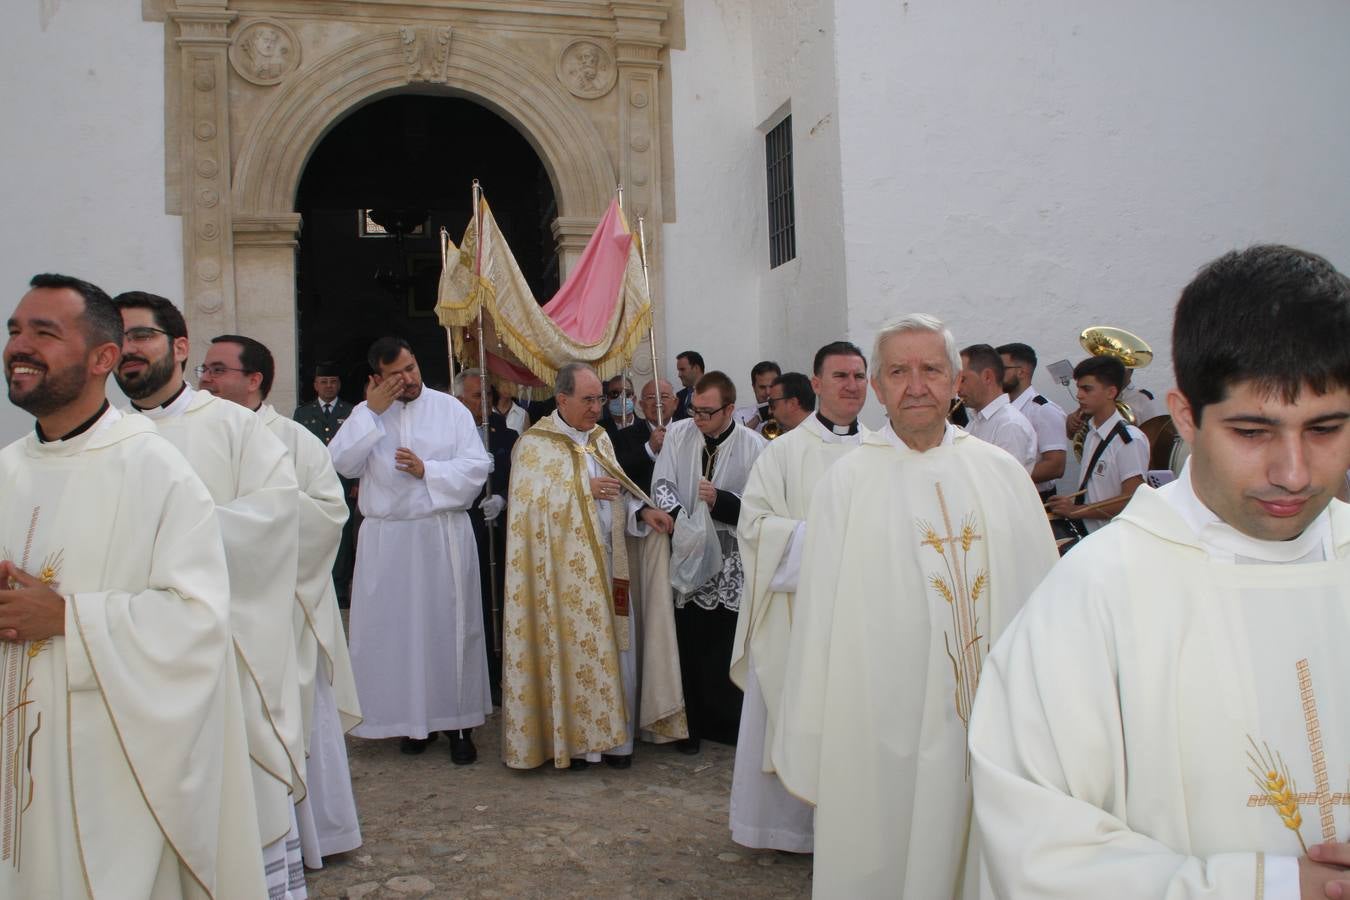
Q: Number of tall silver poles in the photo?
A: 4